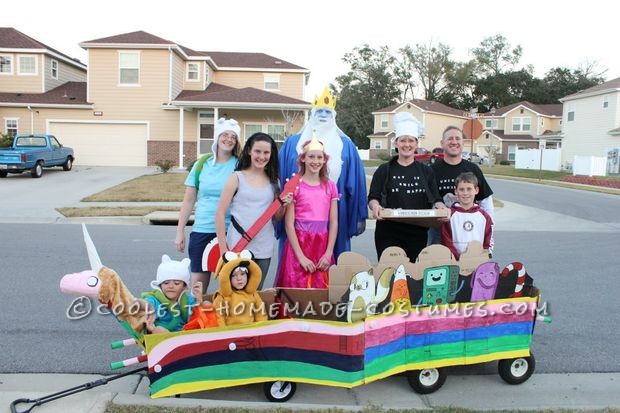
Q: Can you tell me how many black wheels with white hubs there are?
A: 3